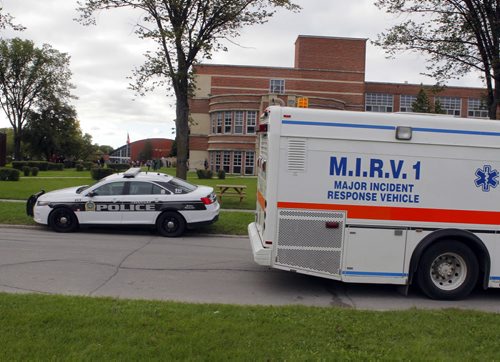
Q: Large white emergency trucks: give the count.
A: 1